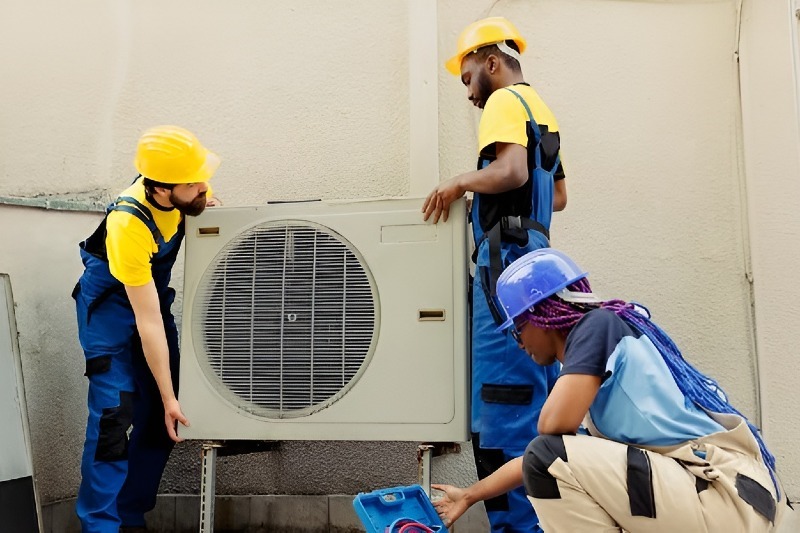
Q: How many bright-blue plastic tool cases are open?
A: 1